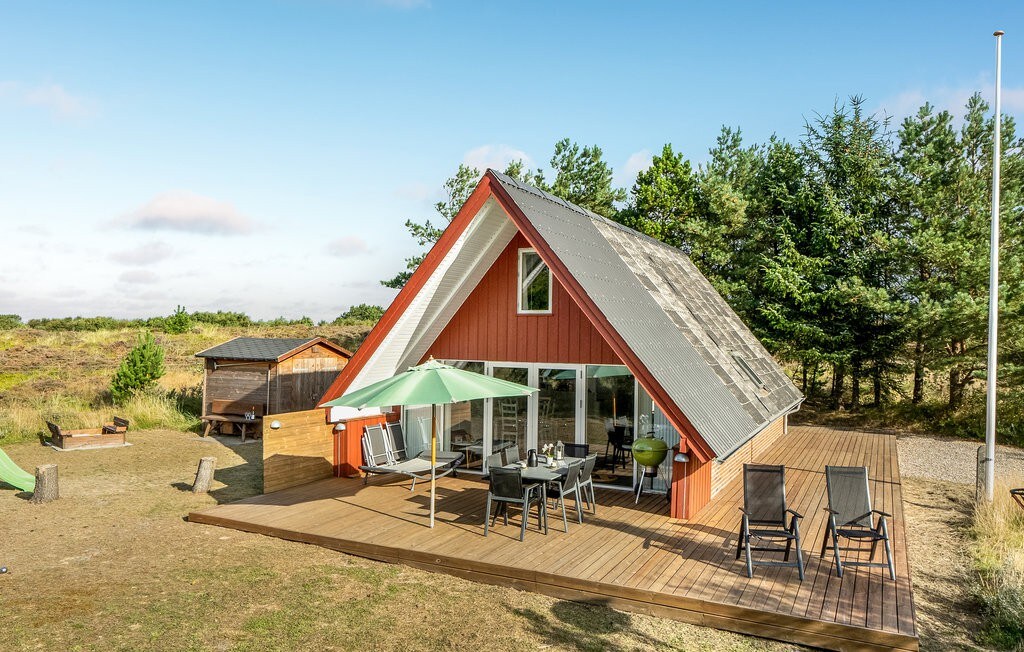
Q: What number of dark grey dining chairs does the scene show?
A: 6